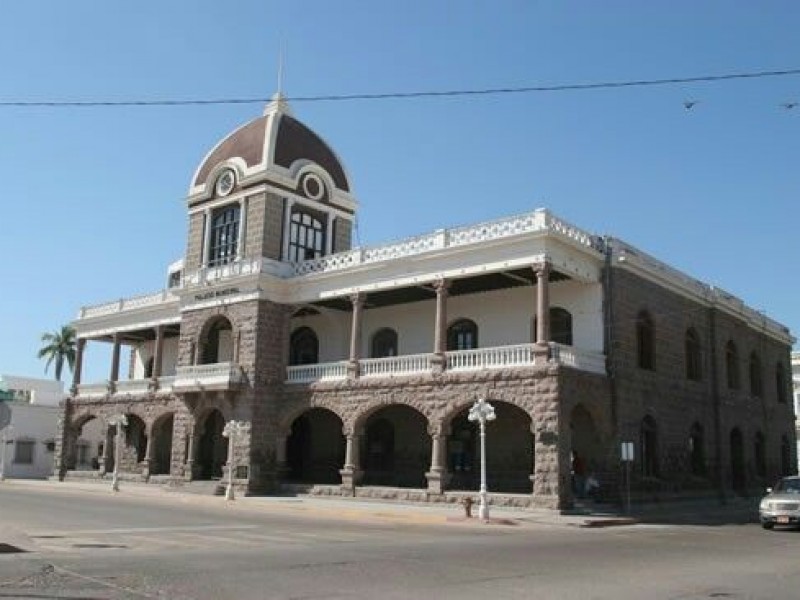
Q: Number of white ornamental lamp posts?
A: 3